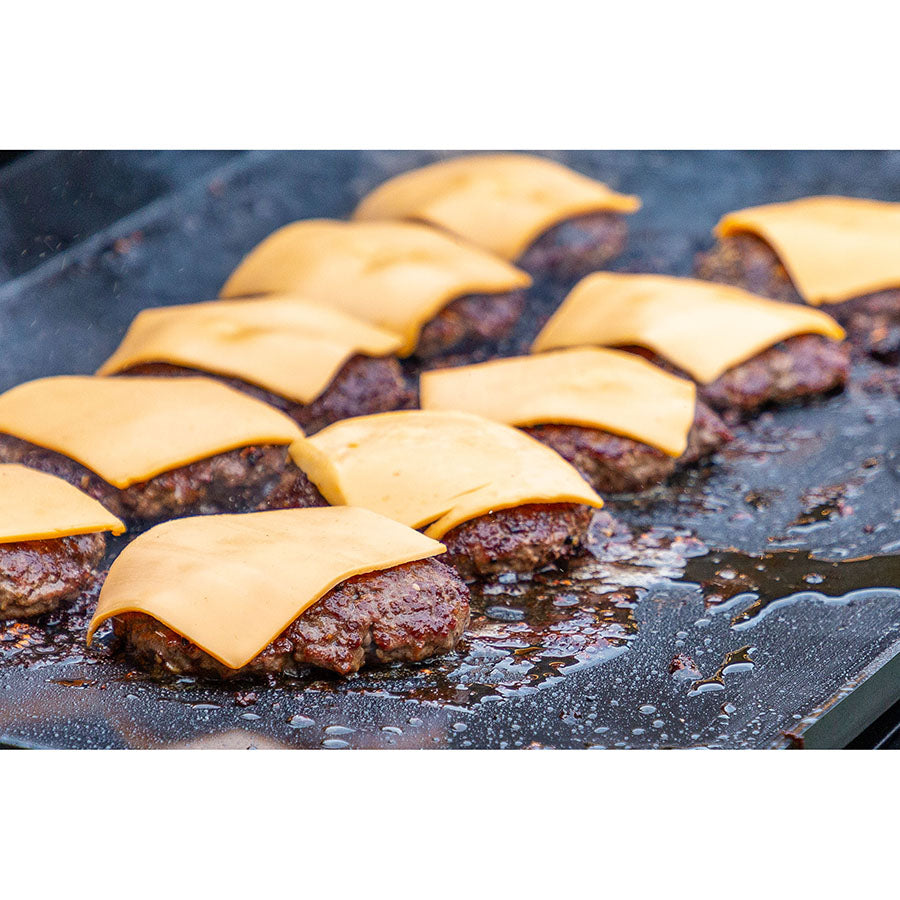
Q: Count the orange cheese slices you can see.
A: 10